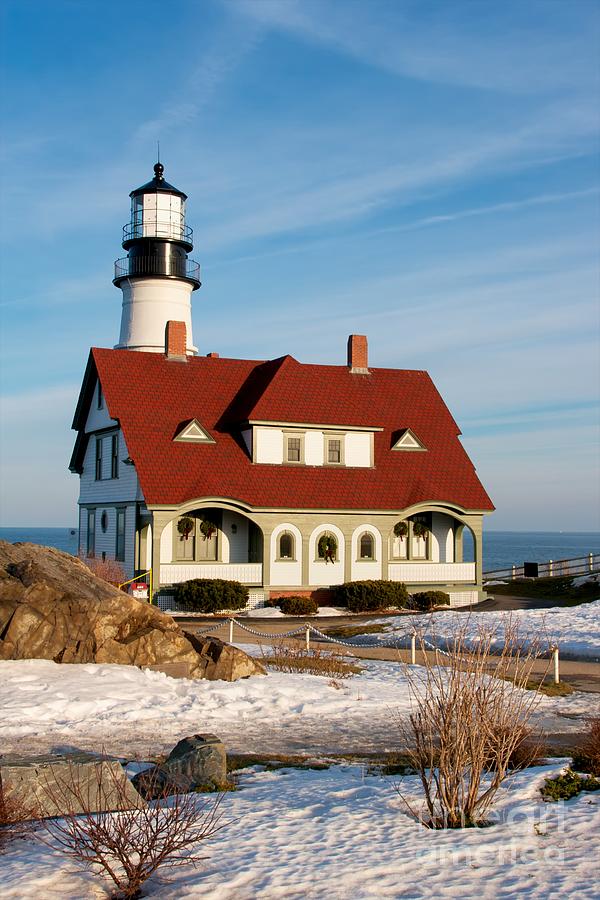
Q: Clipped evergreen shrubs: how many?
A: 4